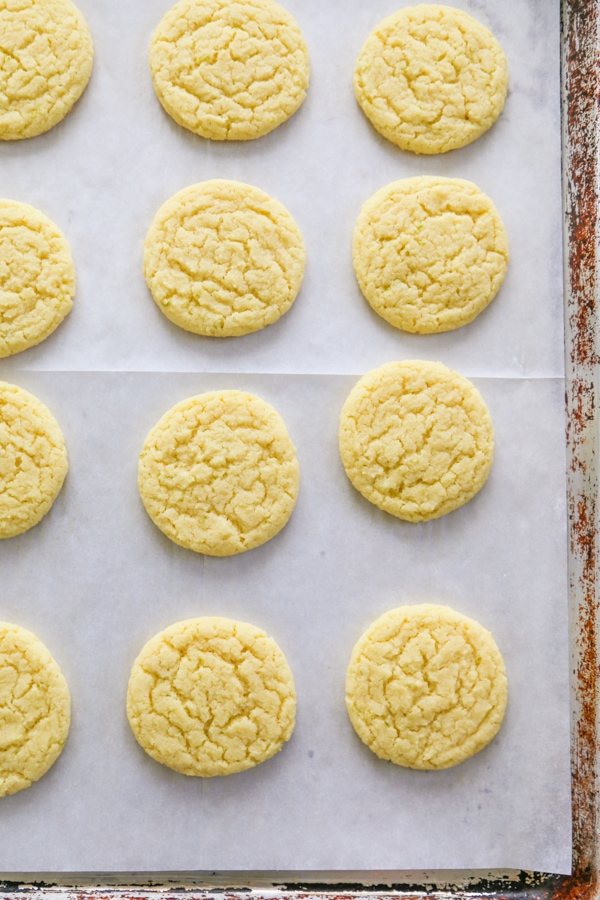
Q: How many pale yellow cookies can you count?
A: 12